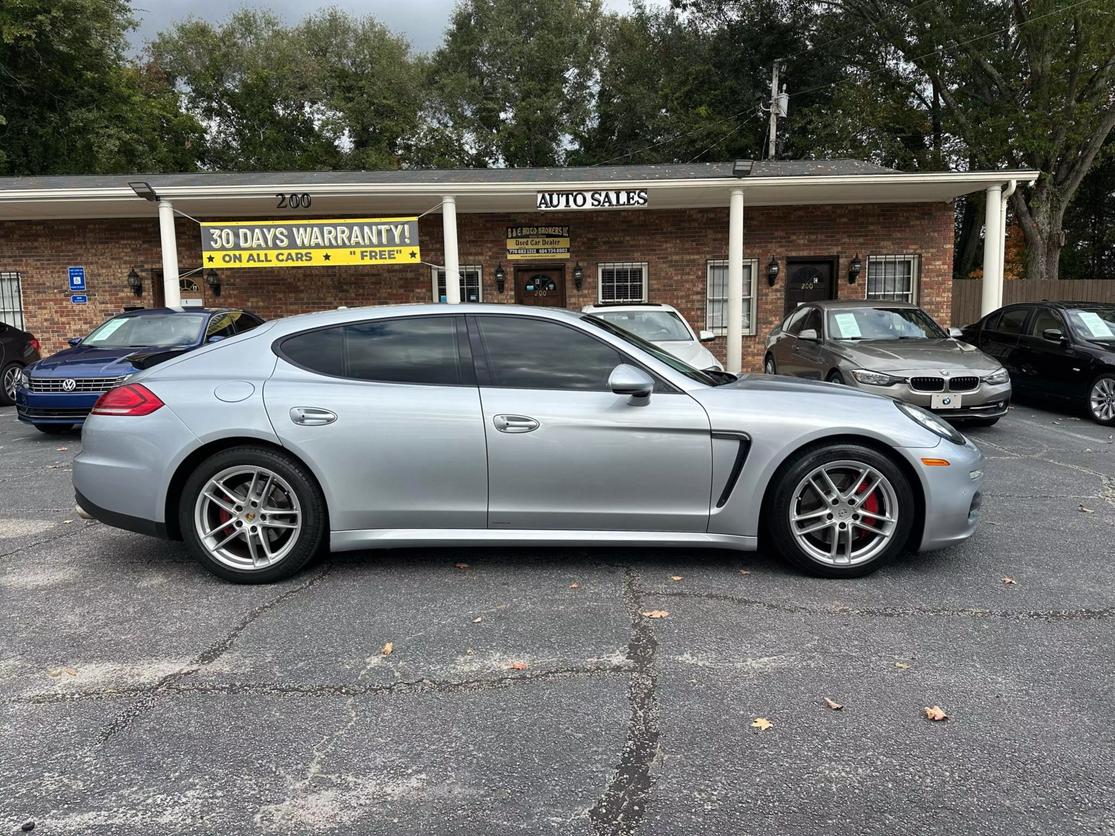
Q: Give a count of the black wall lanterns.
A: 6